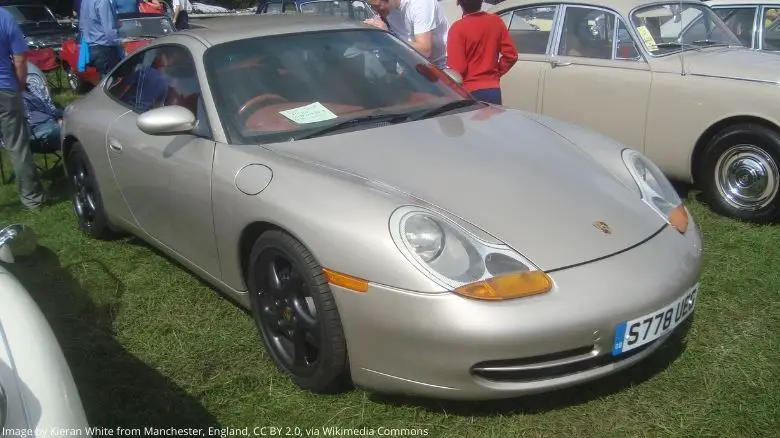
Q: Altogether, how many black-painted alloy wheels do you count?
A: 2